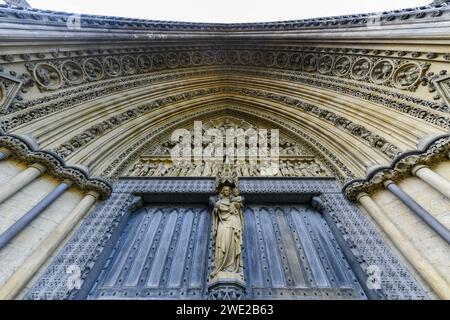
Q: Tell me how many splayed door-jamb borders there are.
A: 2